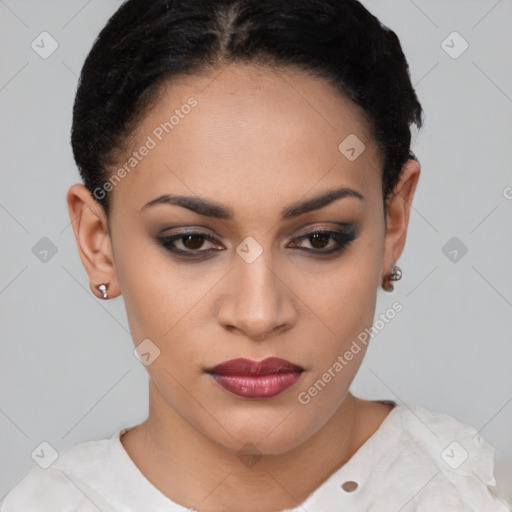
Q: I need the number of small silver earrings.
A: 2